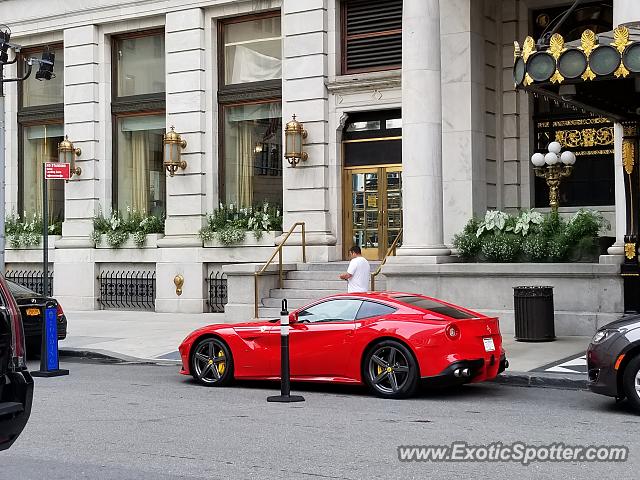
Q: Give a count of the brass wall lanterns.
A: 3